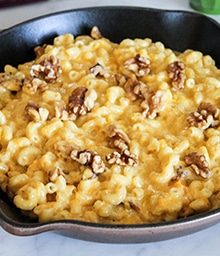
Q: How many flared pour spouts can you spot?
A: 2